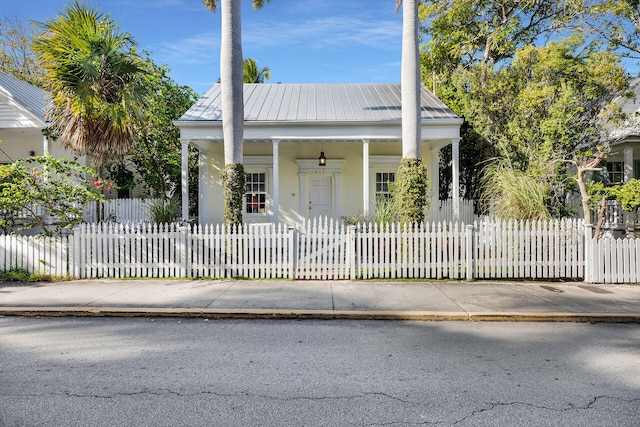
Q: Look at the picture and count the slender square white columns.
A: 4